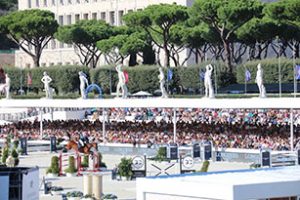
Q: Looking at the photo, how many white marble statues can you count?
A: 7